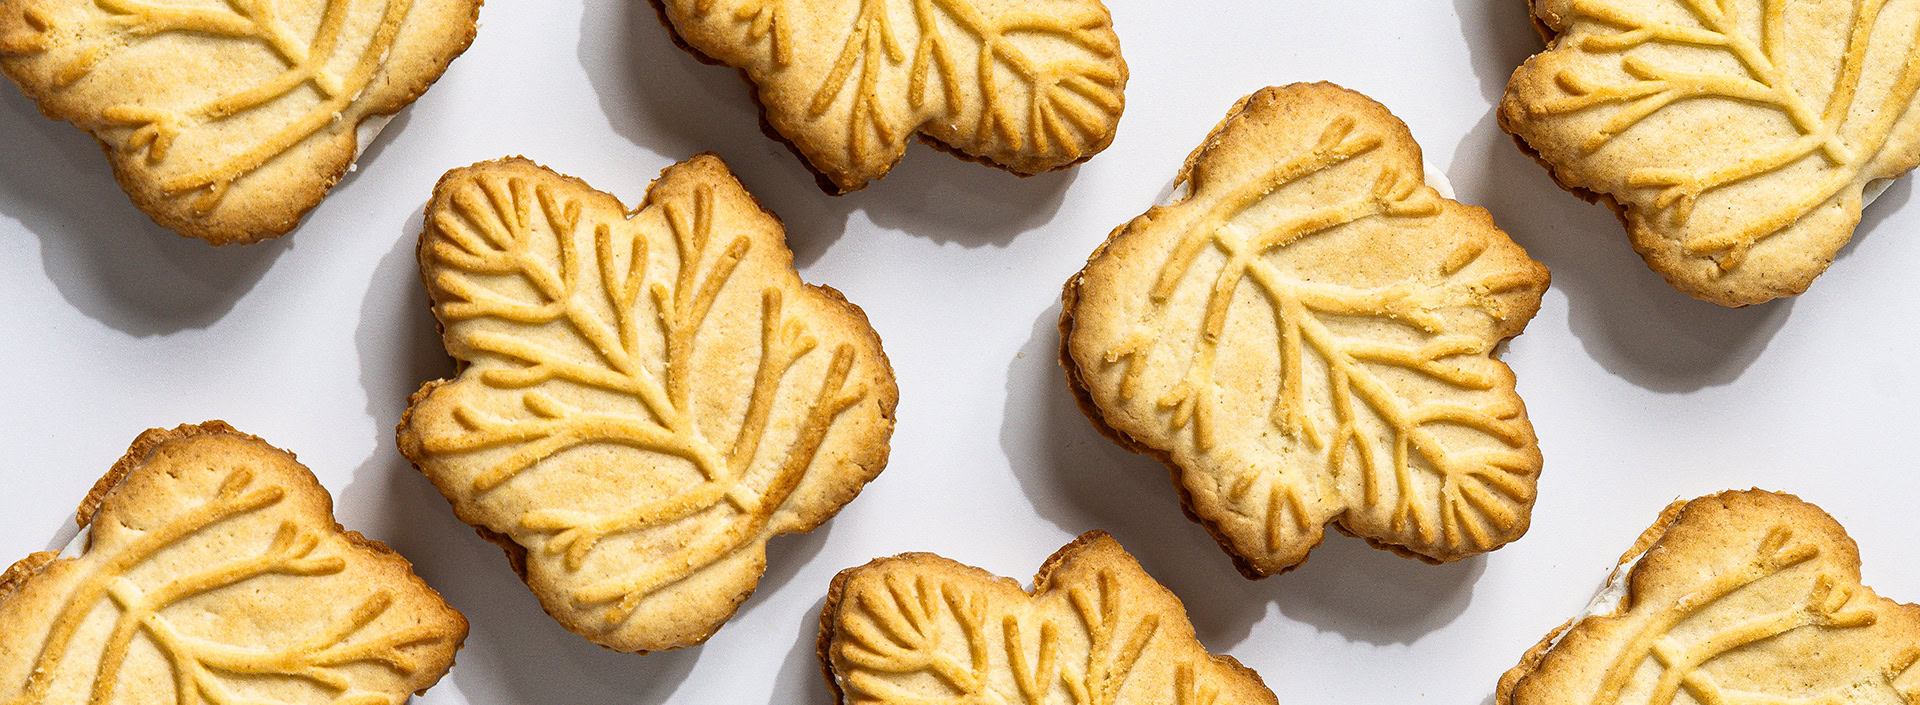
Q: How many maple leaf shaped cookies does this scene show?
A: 8